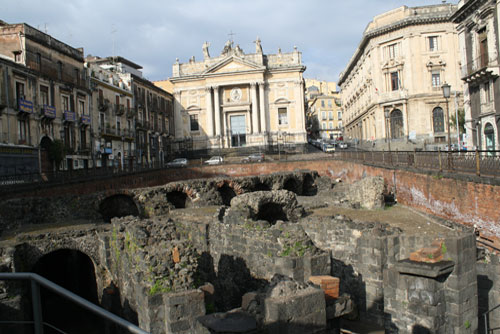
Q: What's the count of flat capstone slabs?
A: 1